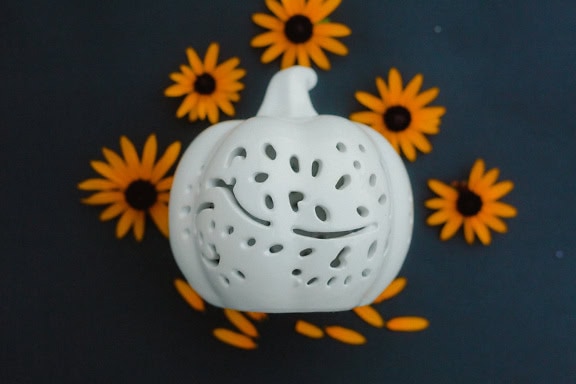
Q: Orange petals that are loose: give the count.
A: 9